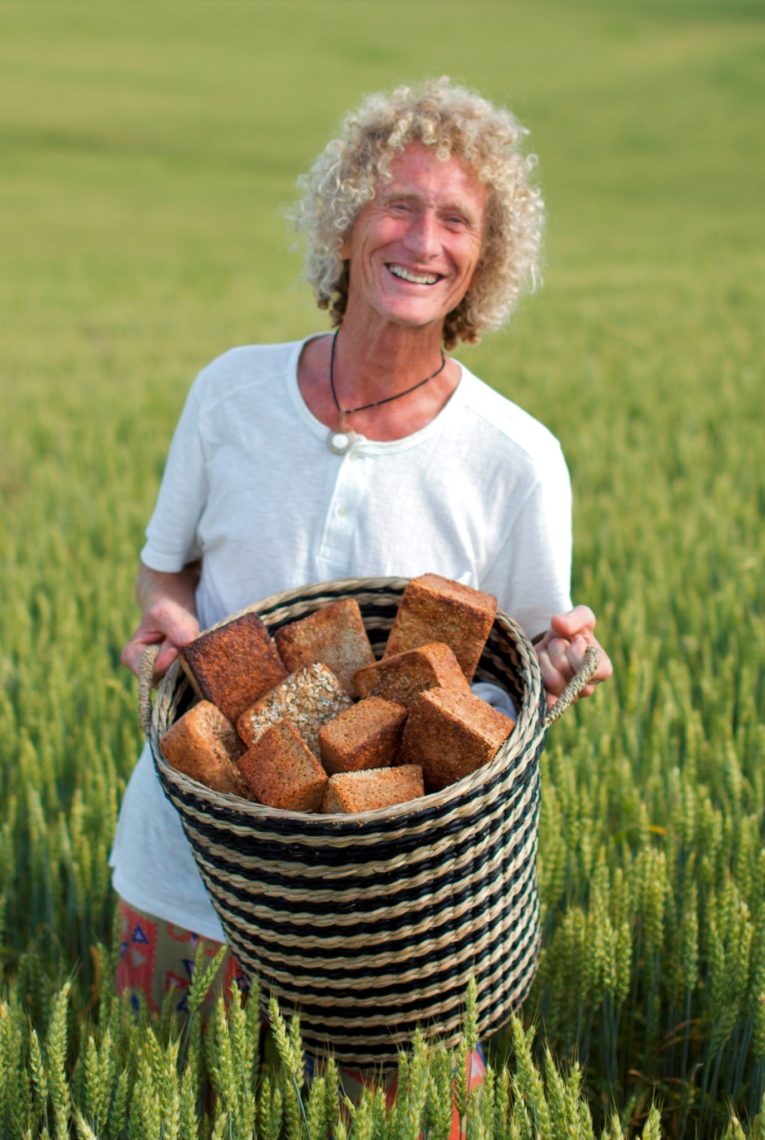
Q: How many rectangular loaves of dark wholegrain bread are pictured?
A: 10